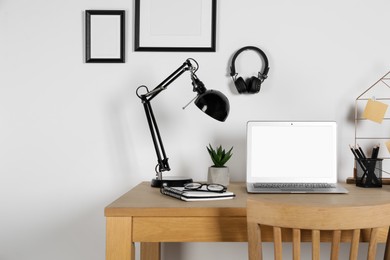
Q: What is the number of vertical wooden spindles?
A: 6